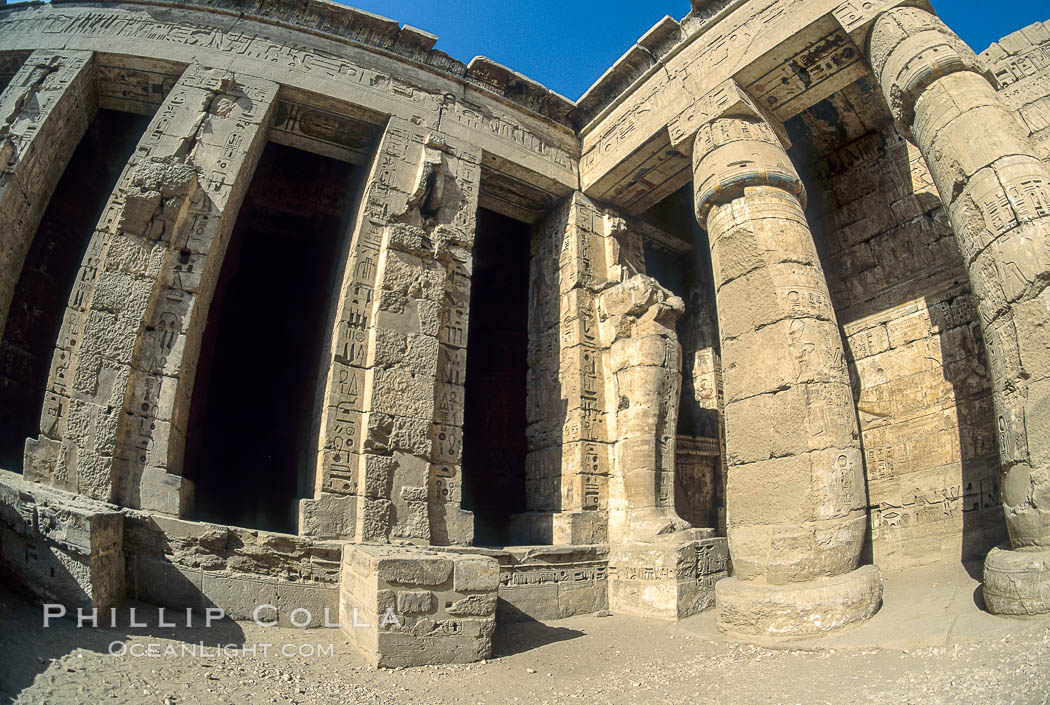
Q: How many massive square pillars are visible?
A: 4